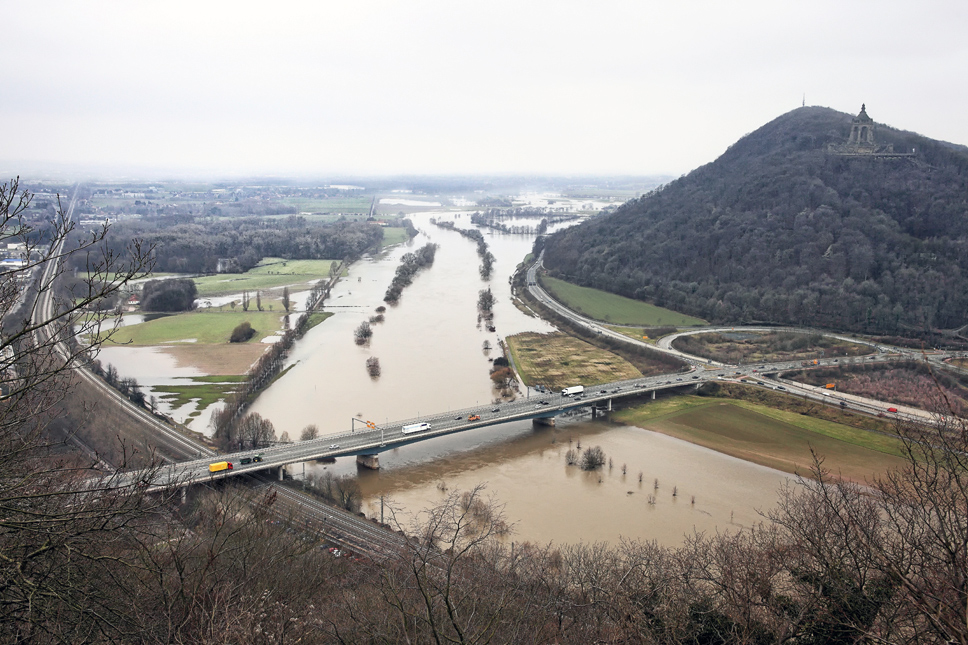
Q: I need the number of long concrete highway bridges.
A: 1